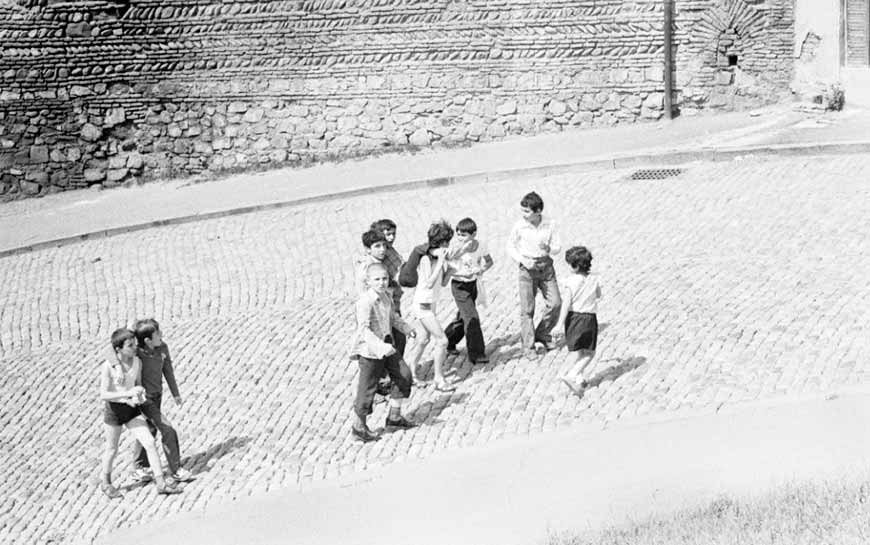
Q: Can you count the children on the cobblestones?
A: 9